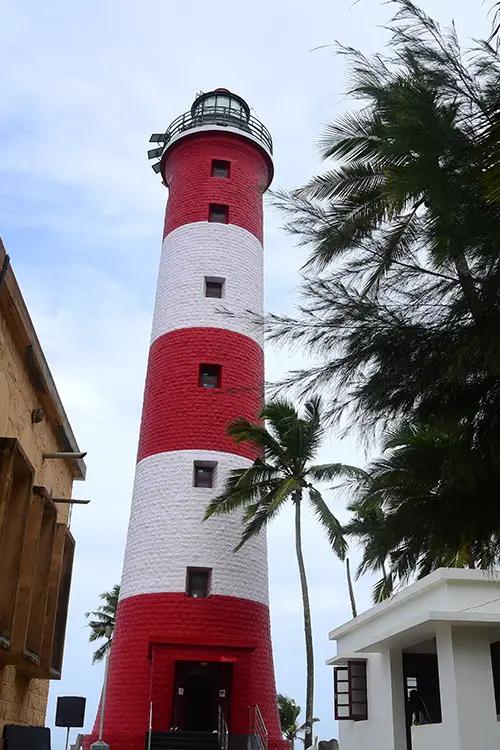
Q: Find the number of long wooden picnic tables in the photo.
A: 0